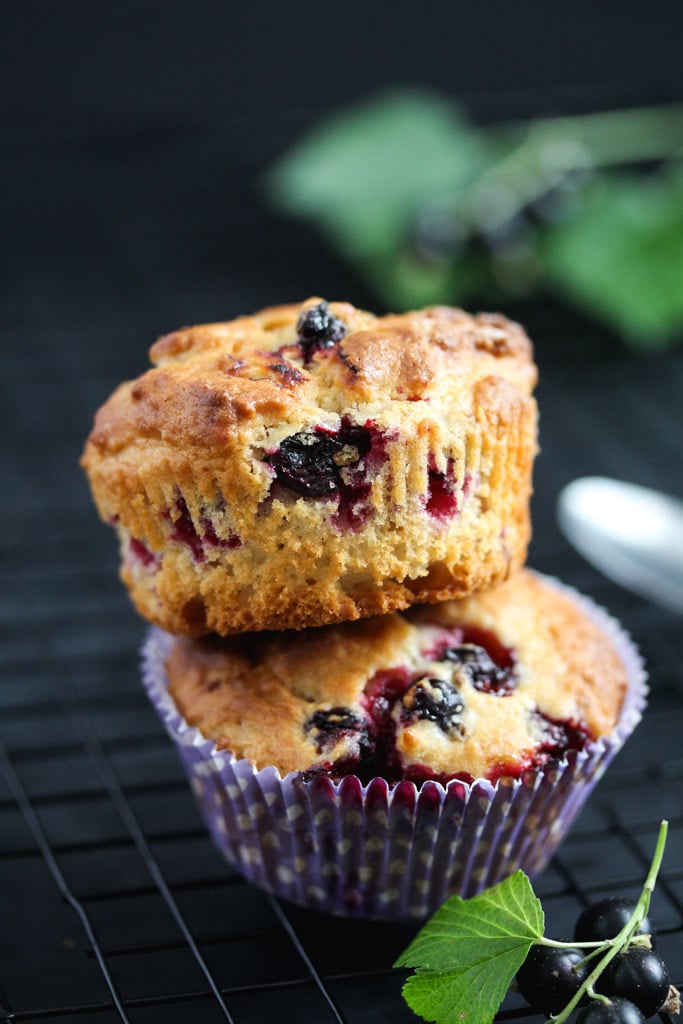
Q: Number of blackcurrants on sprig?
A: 4